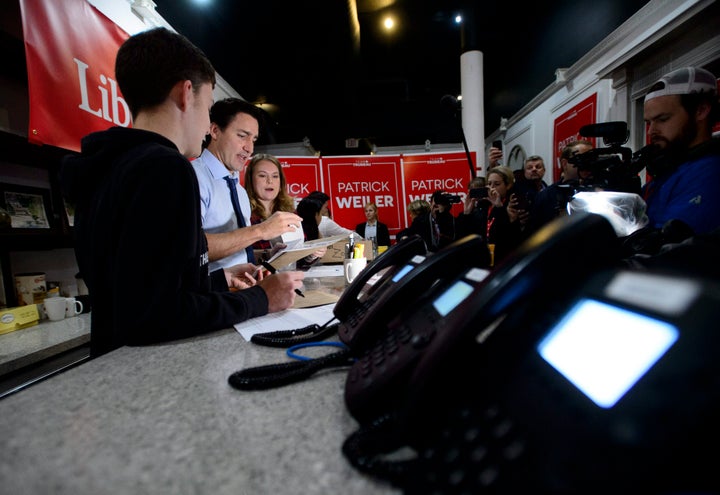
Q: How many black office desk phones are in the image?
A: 3